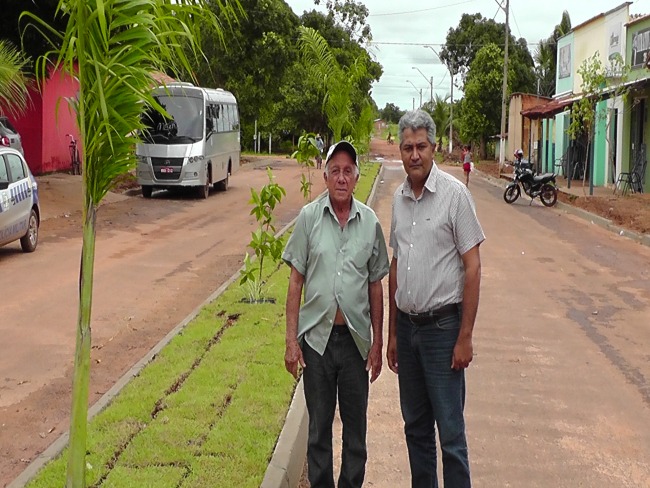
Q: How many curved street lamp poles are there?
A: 3